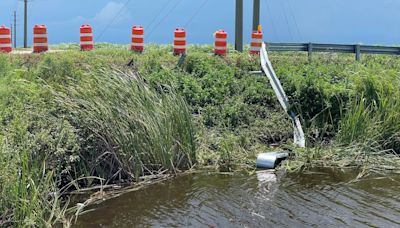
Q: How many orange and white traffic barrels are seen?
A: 7